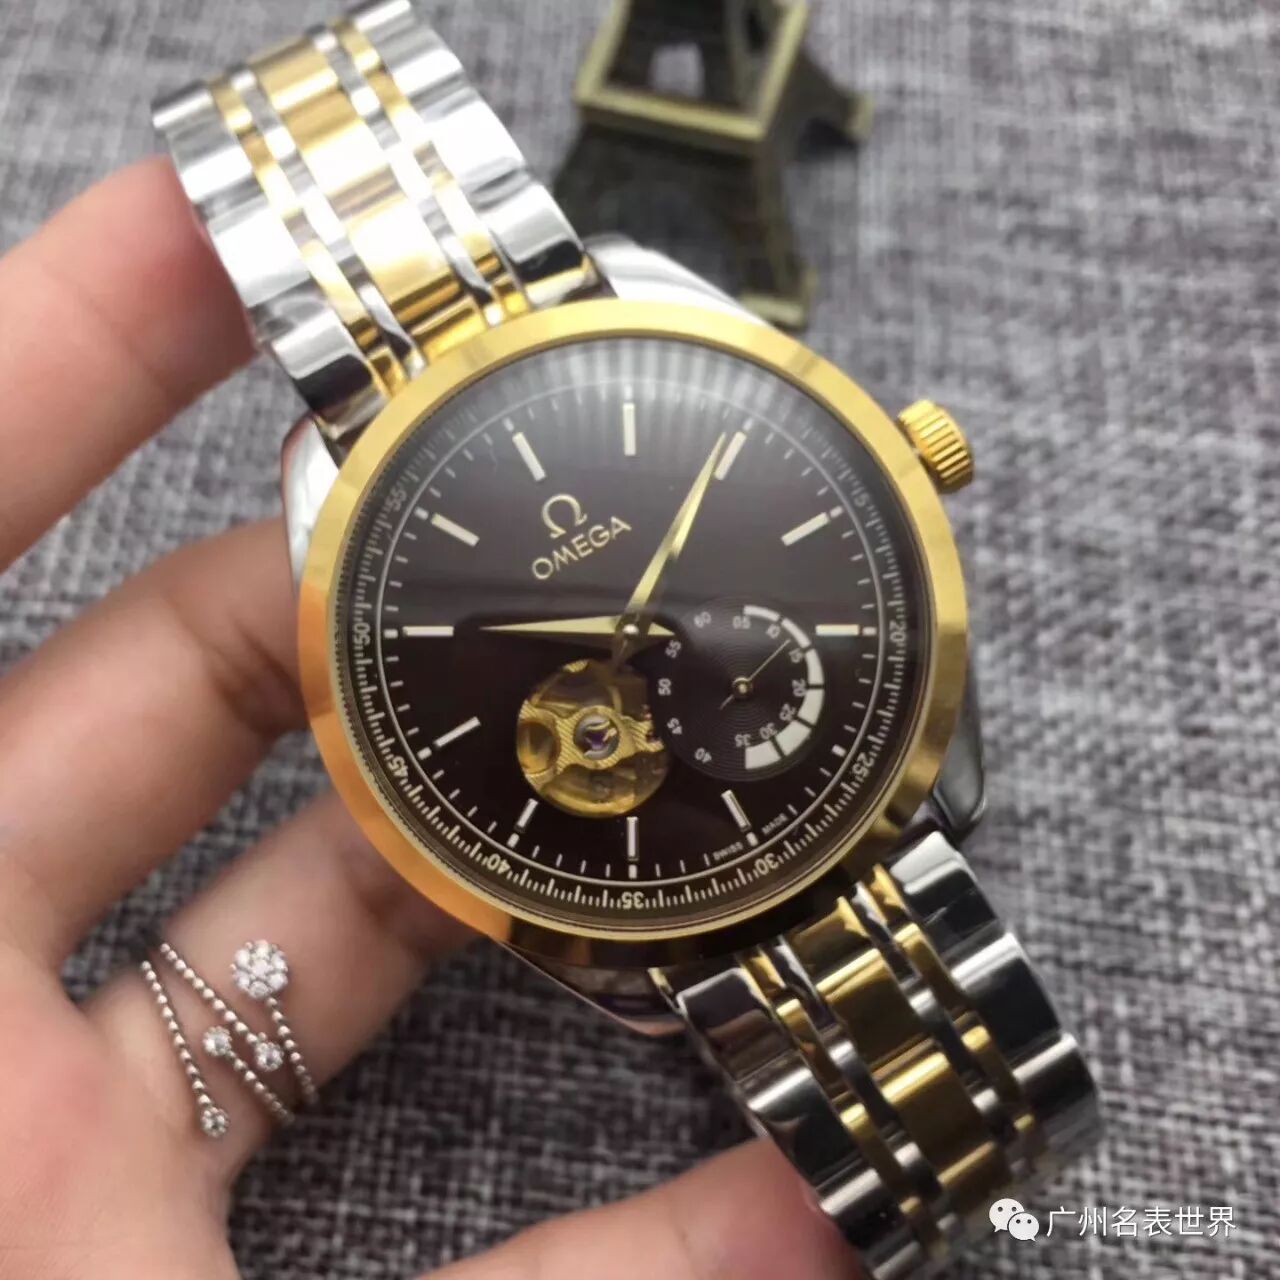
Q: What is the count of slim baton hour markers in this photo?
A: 11